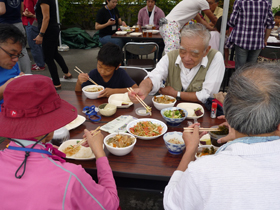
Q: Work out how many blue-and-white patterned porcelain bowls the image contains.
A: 2